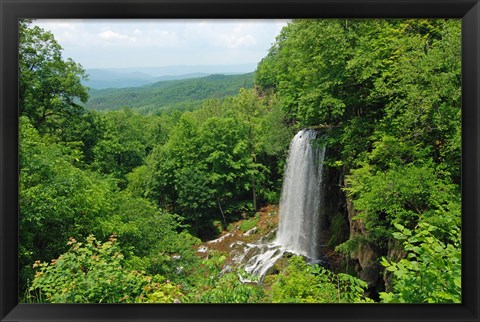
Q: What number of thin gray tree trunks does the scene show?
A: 2